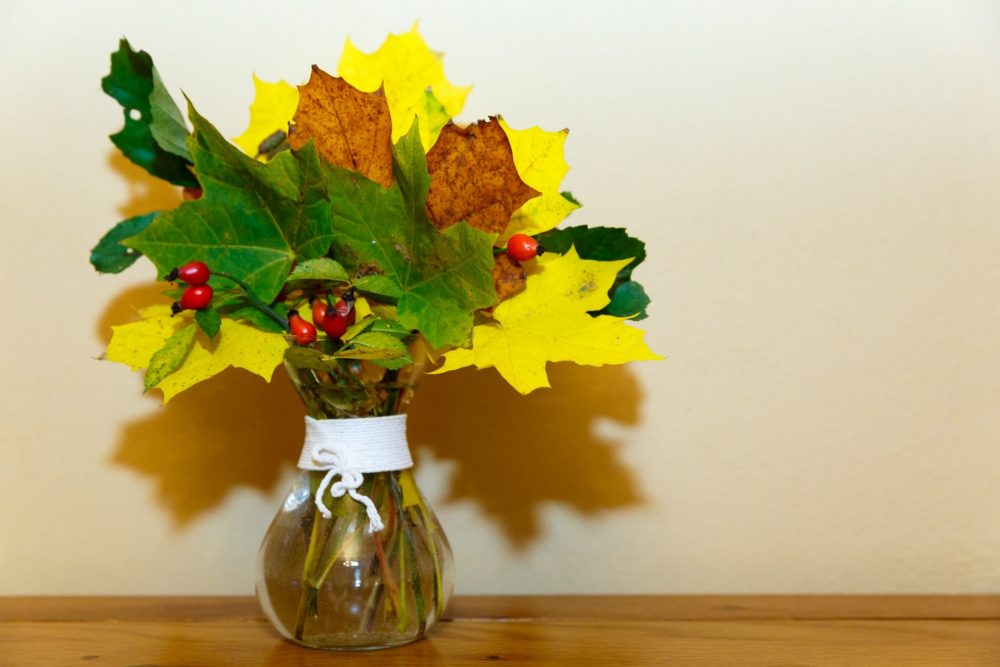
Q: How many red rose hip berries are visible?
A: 7